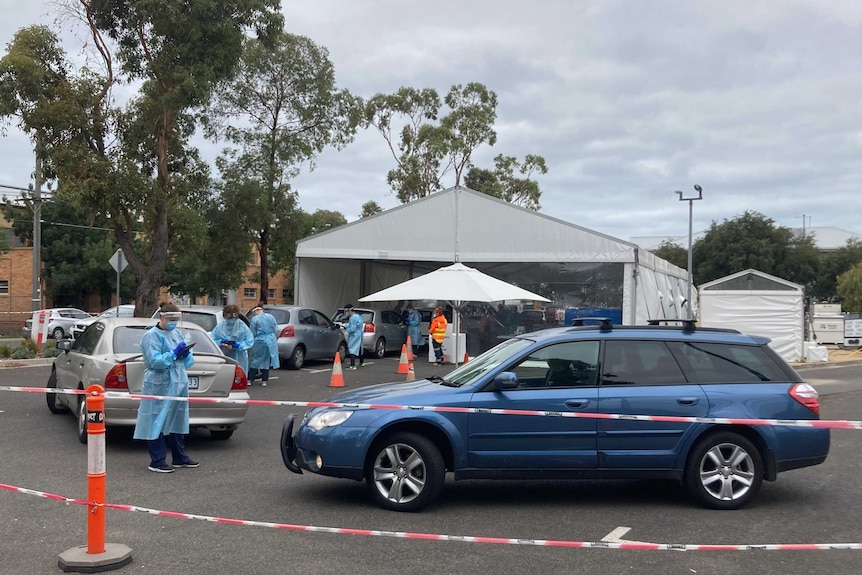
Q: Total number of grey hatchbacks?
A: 2